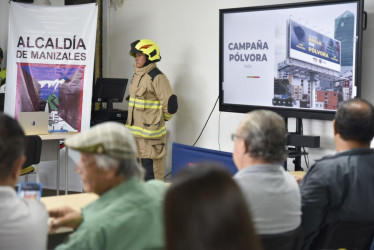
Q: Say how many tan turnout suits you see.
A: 1